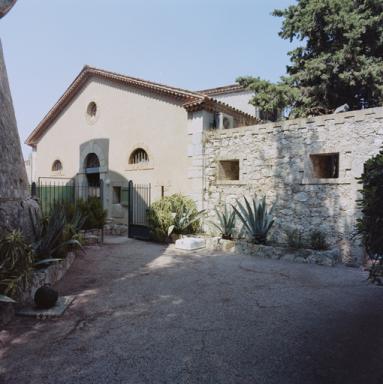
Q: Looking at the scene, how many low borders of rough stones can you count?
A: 2